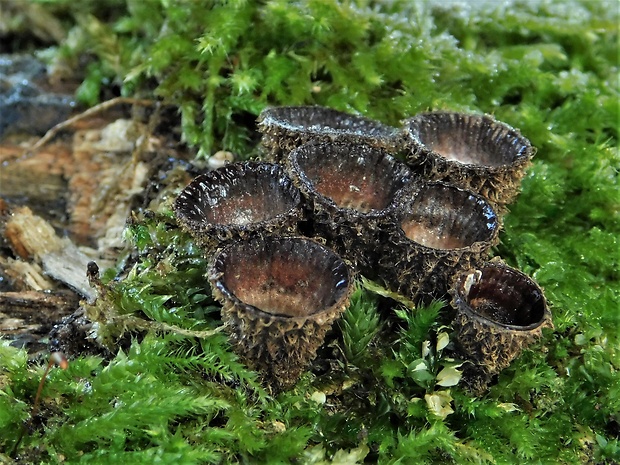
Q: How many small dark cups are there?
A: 7